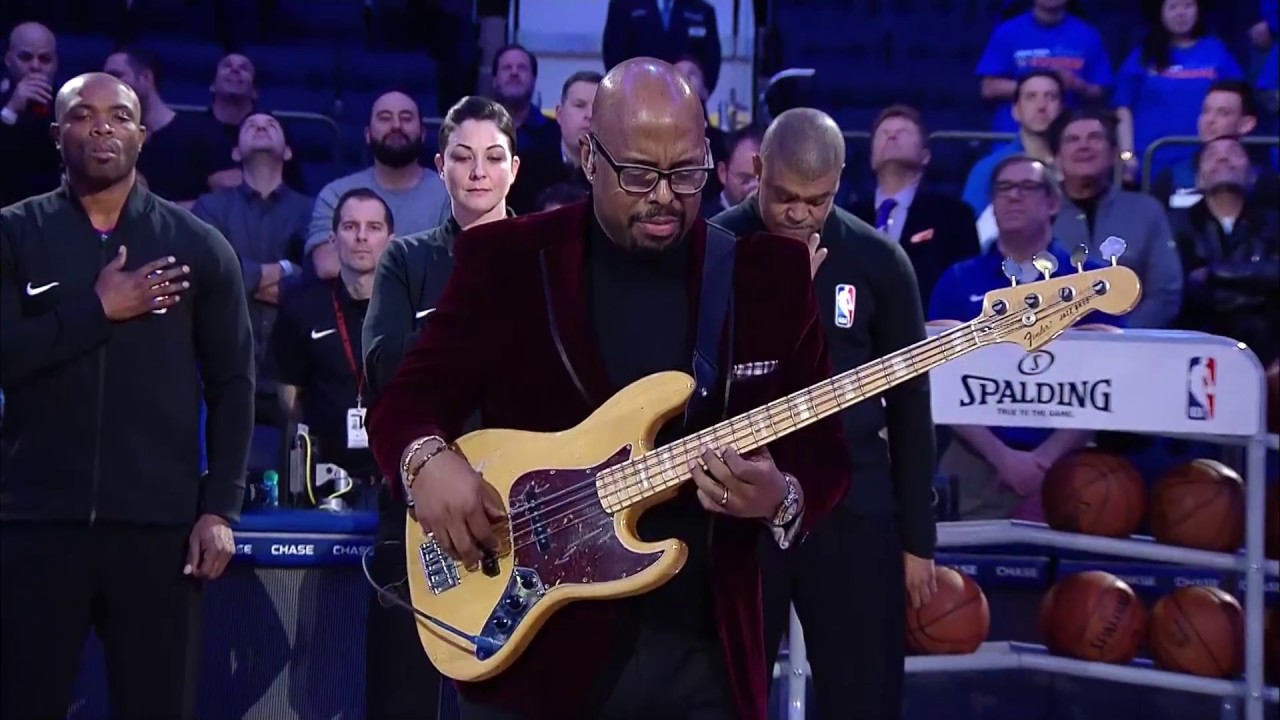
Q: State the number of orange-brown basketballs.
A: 5